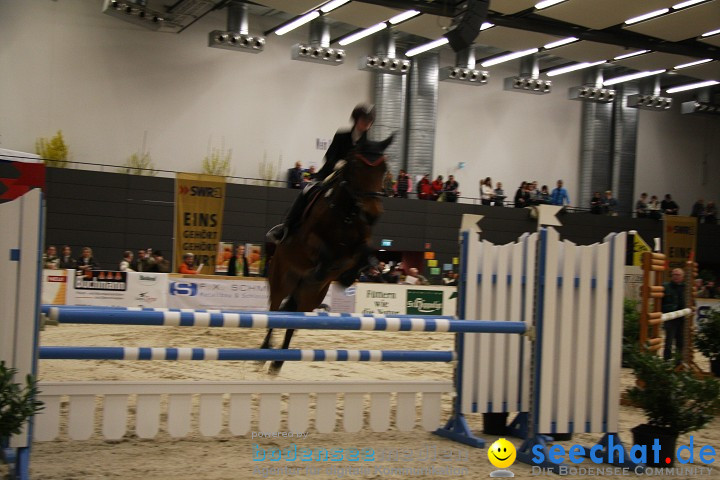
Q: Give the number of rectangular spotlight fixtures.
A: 9